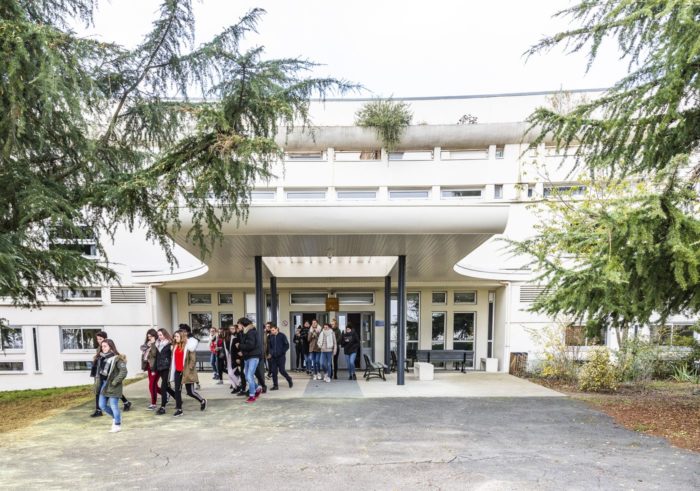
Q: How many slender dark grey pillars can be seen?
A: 4